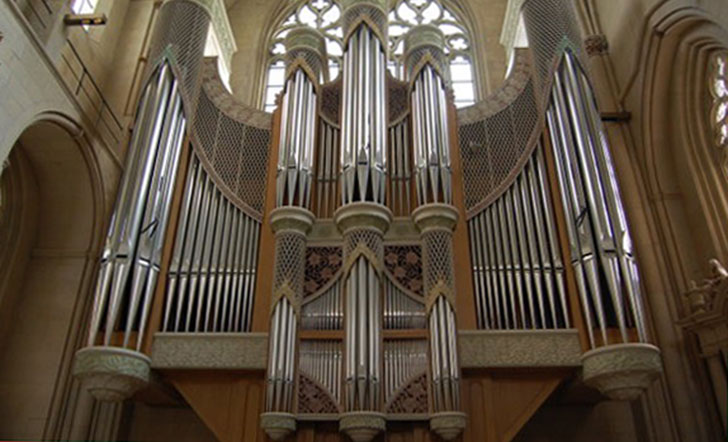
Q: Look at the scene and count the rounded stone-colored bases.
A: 8